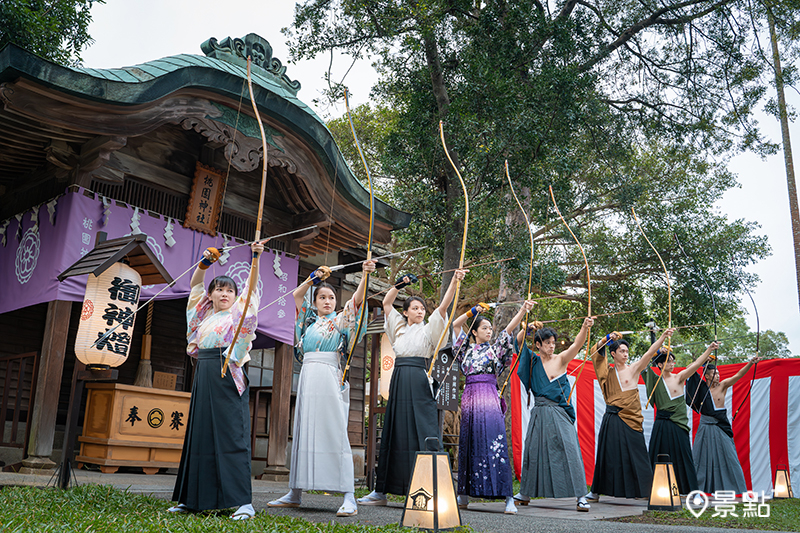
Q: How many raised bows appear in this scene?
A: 8